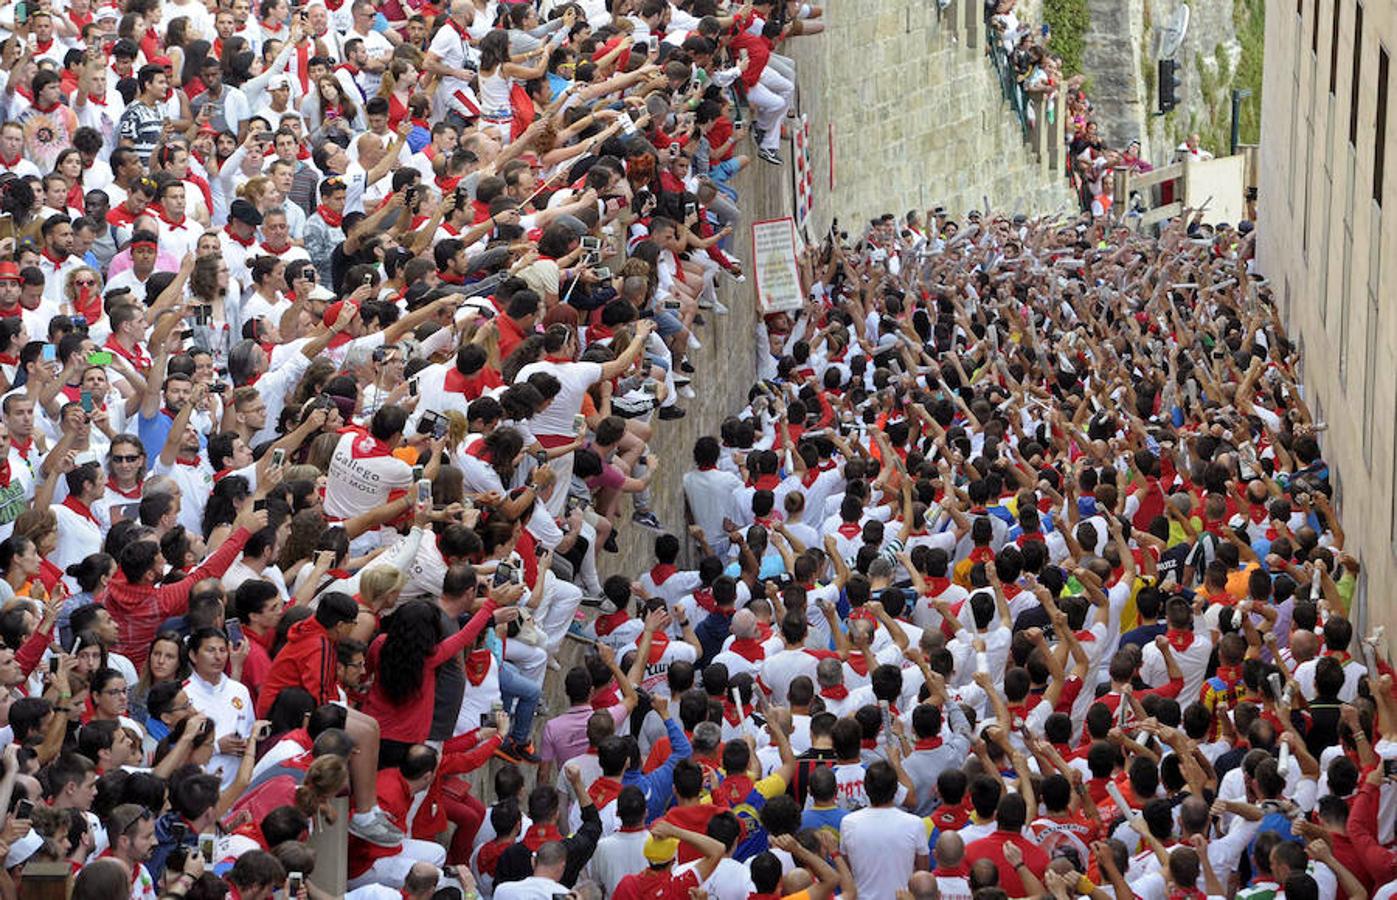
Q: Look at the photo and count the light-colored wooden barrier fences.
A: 1